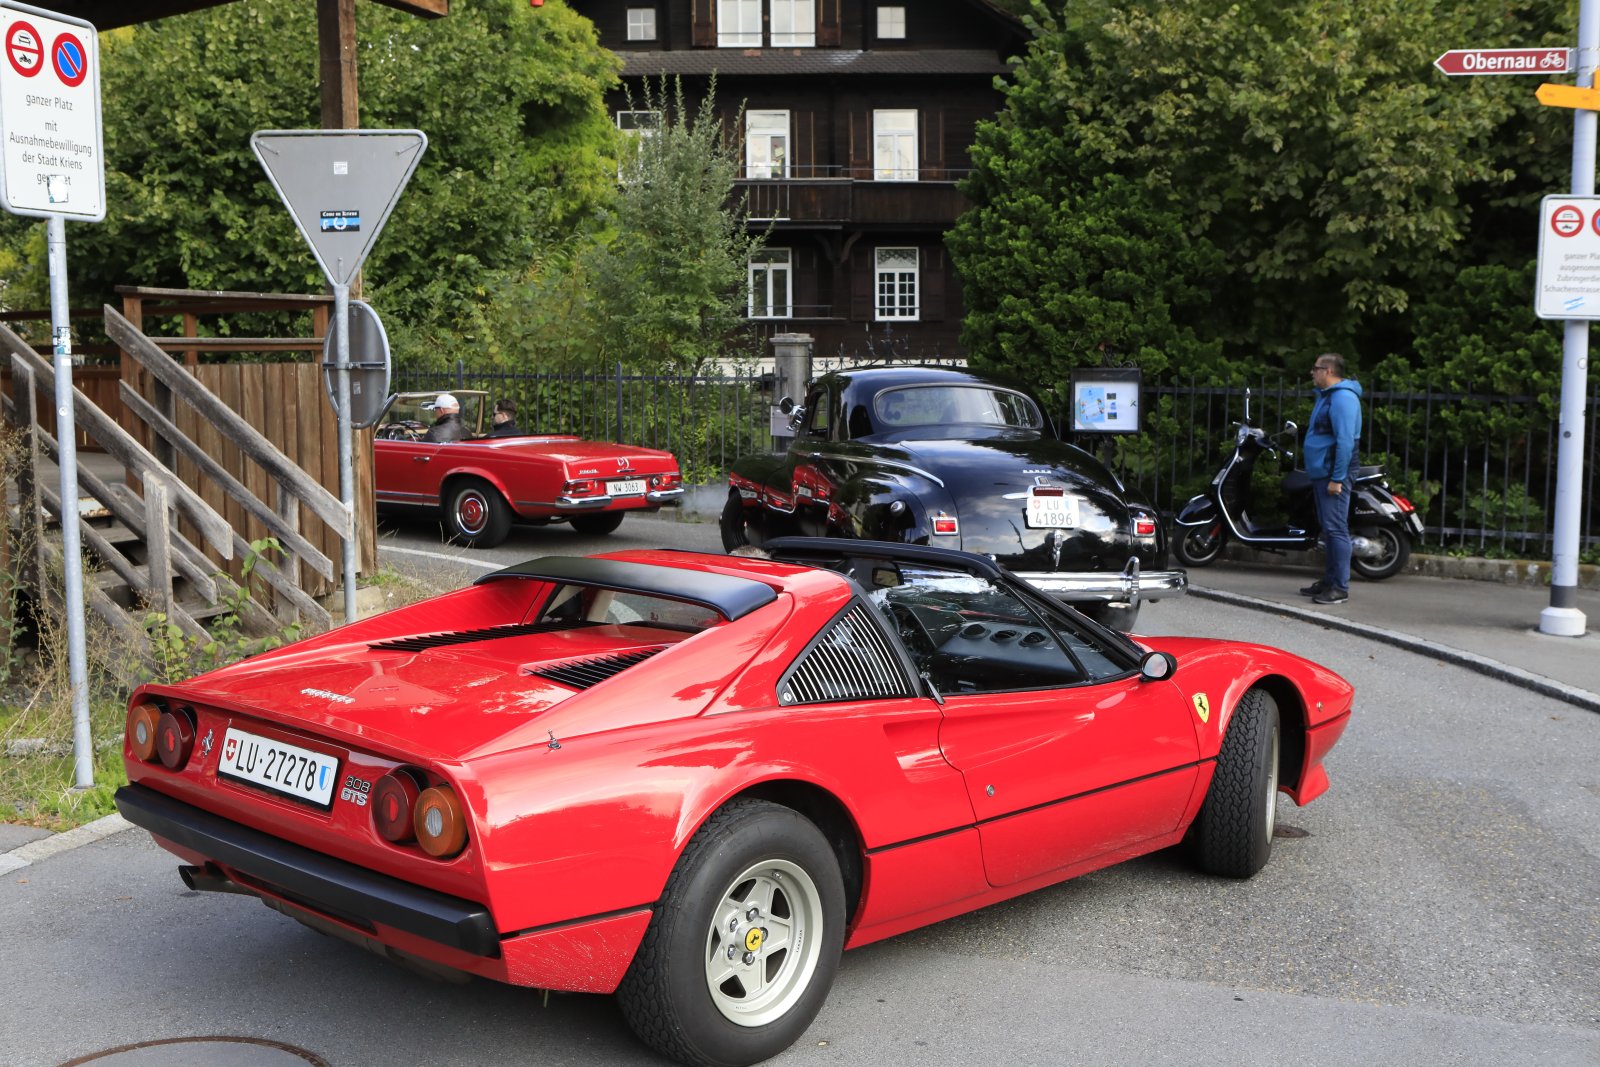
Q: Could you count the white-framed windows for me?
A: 9